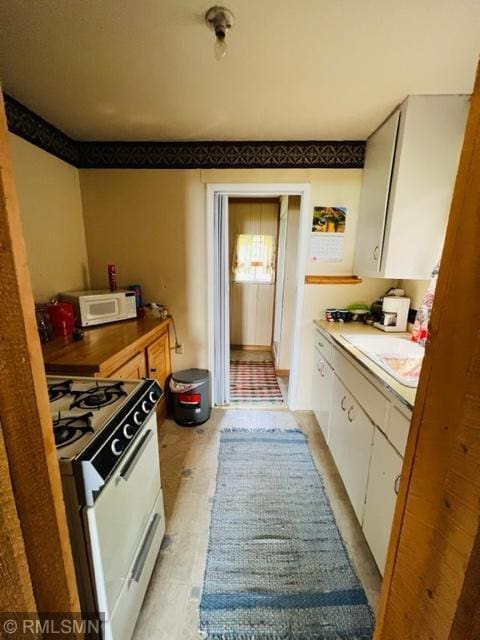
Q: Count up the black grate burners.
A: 3